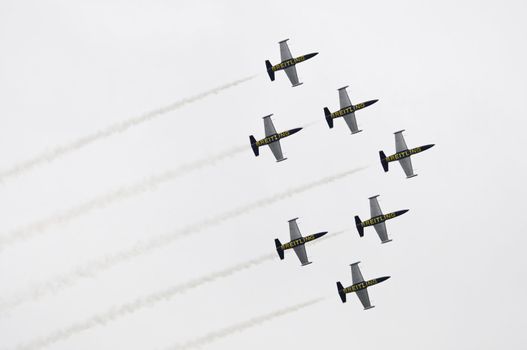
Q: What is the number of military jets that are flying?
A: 7